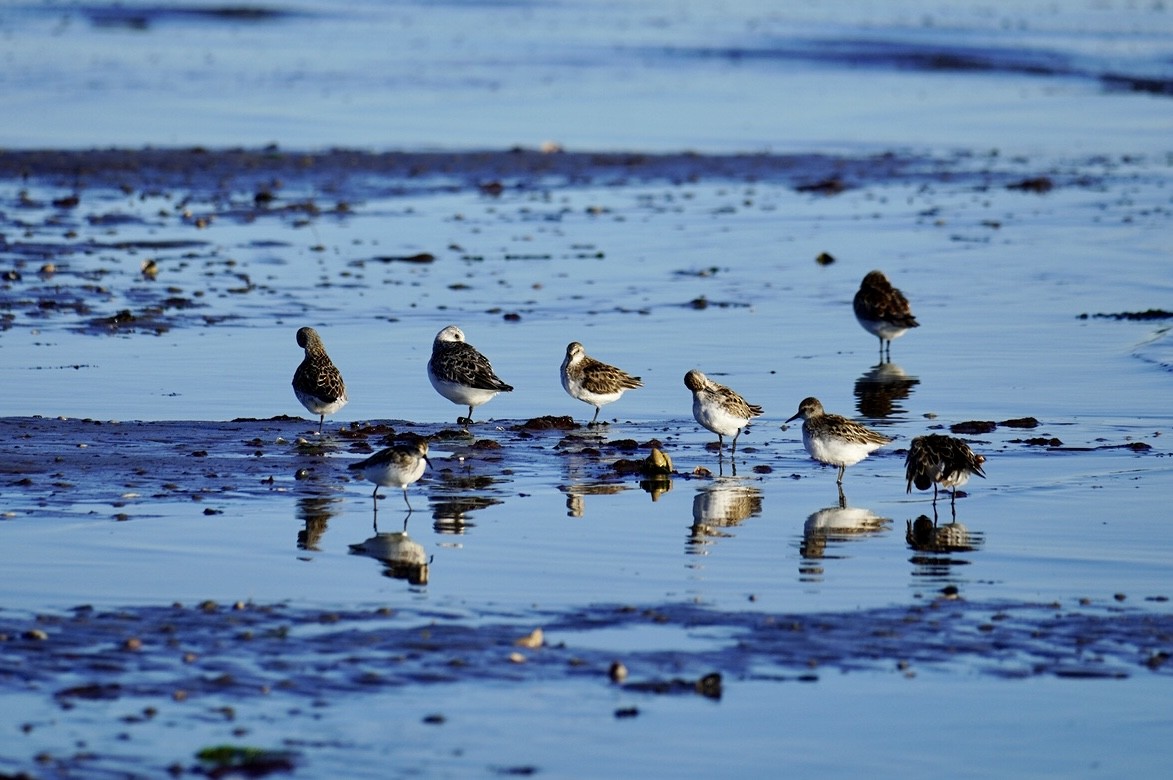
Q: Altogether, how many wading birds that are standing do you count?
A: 8